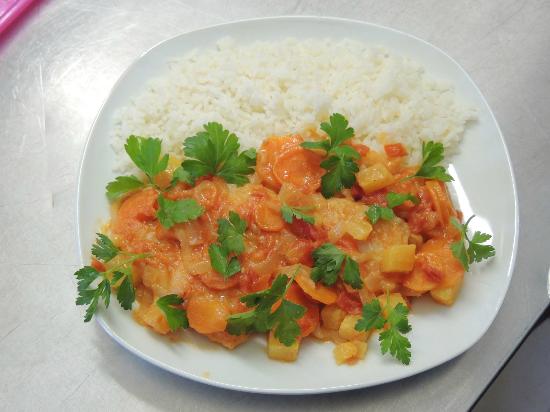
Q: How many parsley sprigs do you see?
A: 13